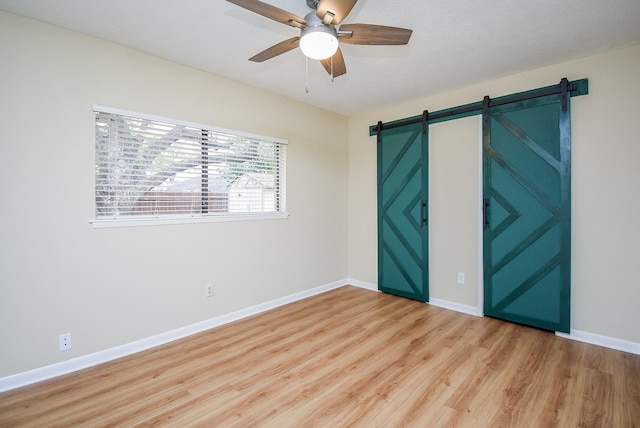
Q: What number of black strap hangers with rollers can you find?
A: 4